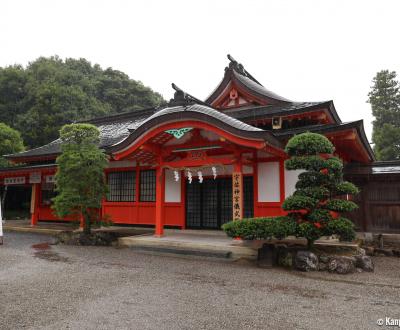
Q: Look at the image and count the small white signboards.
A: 3